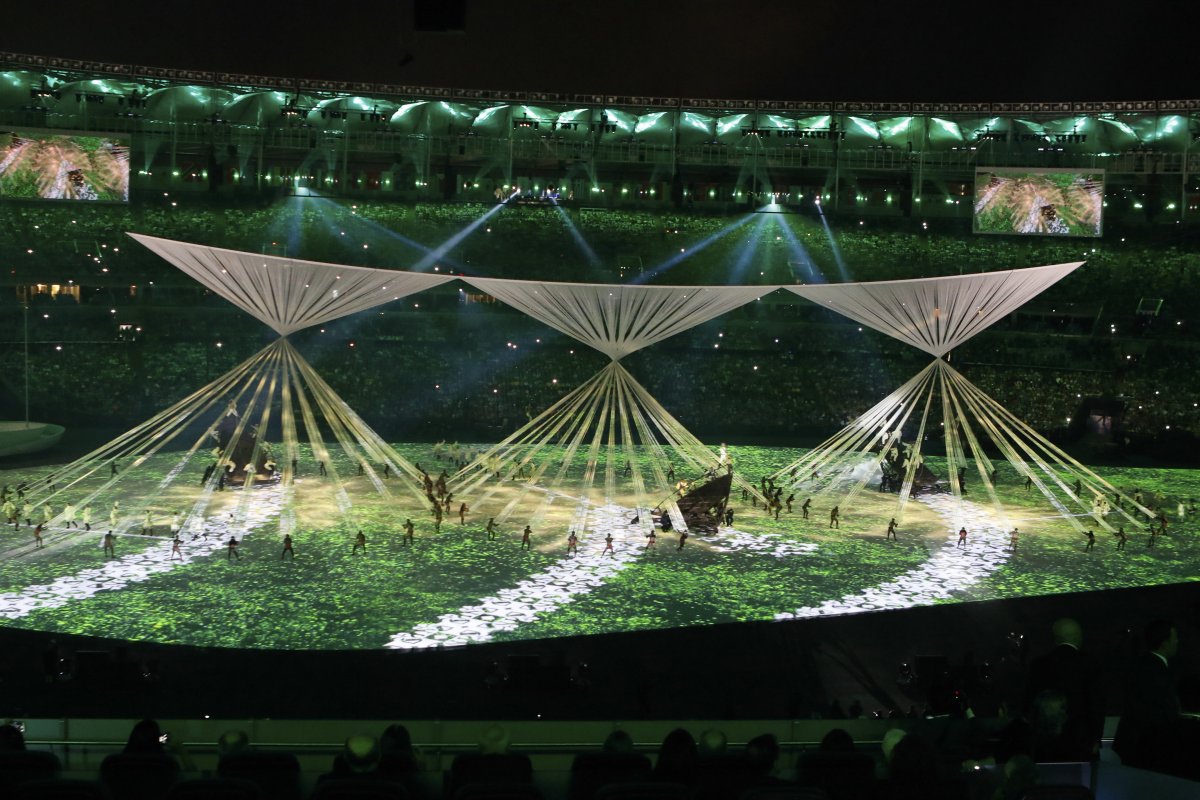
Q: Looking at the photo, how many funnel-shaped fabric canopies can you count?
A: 3